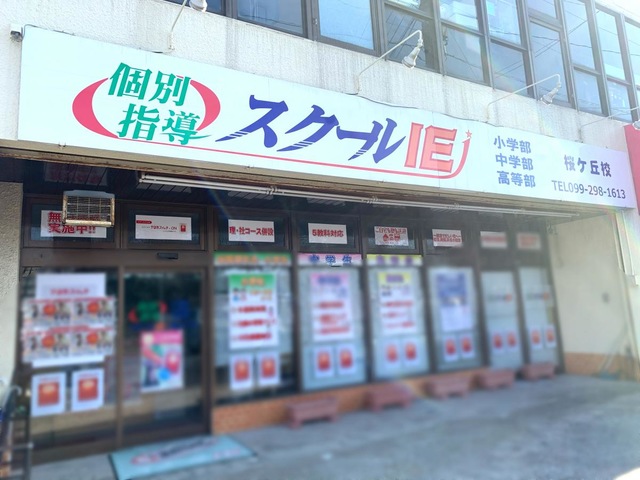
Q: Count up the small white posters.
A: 14